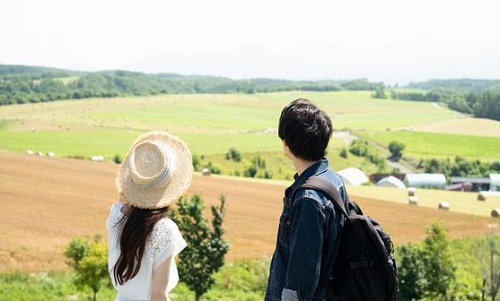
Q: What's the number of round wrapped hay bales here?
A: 11